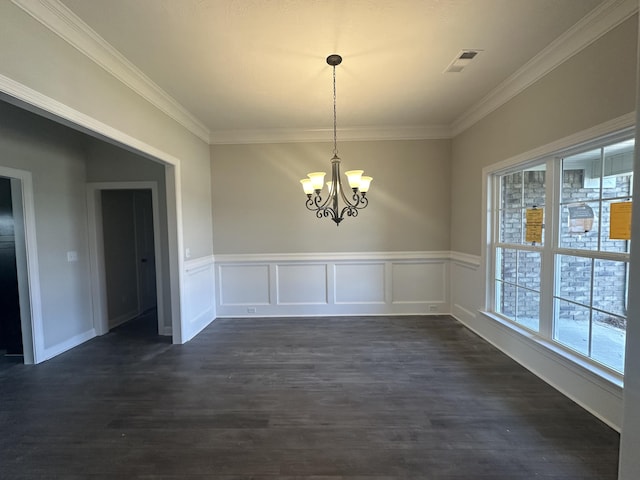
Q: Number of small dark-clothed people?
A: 0